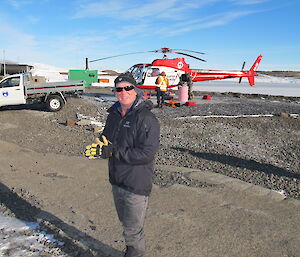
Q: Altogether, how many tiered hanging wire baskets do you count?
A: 0